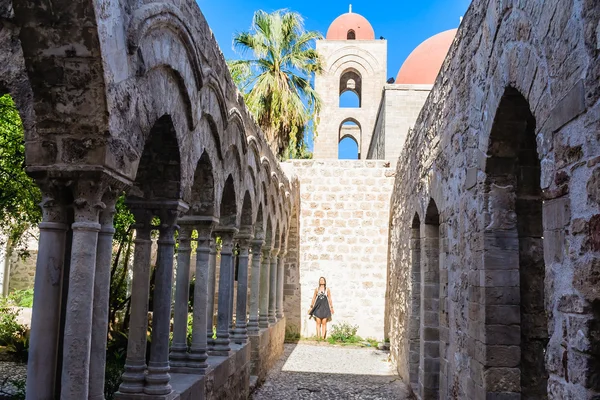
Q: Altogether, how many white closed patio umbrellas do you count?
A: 0